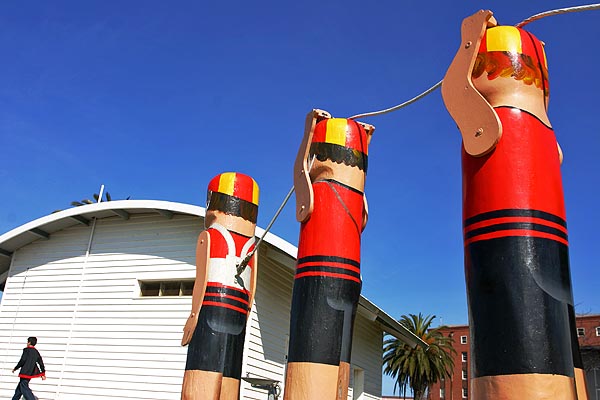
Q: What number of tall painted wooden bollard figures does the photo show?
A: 3